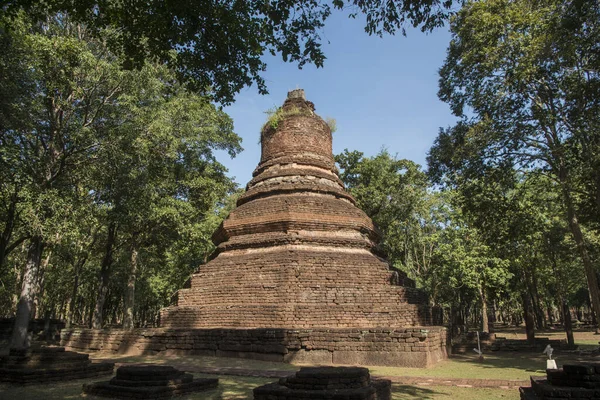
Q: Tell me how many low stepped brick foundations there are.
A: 4